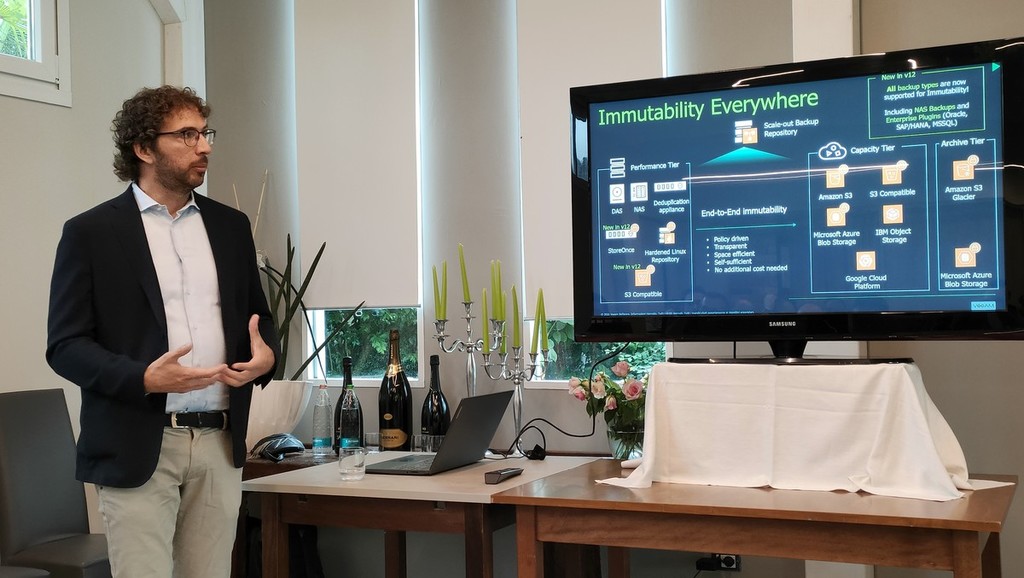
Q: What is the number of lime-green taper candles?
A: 10